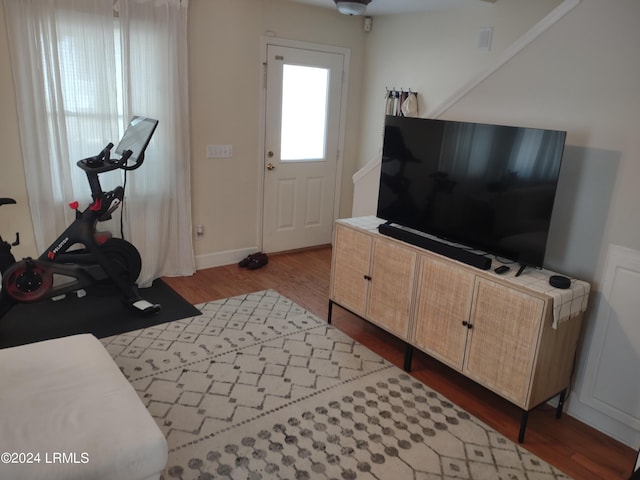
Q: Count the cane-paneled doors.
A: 4